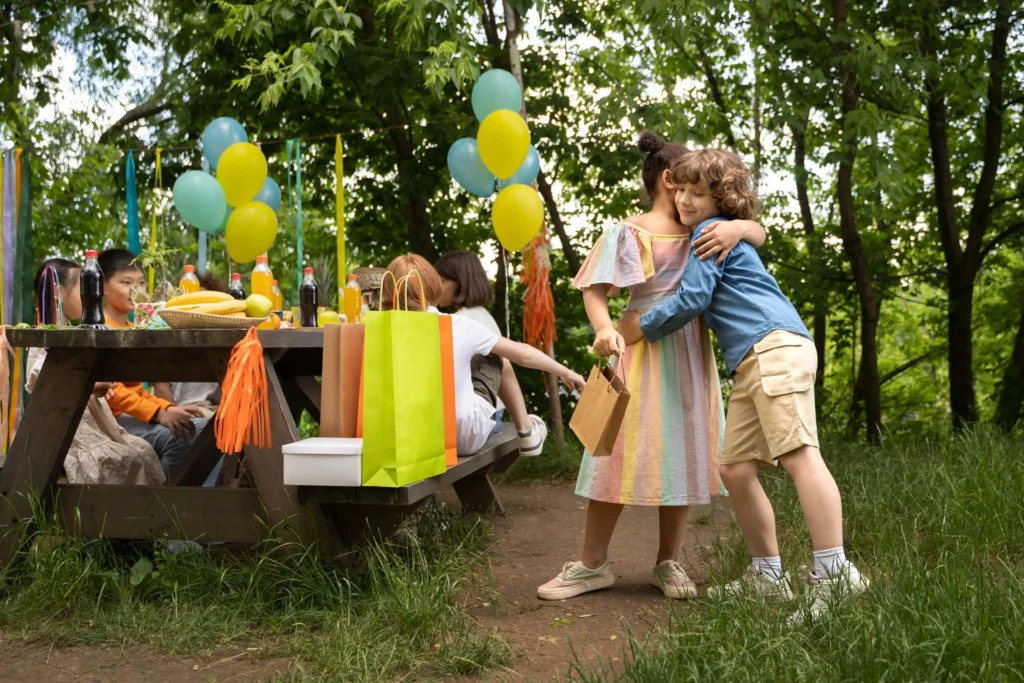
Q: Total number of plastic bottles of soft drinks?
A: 7